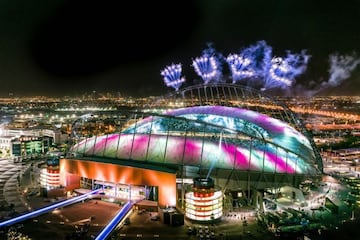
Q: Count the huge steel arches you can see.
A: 2